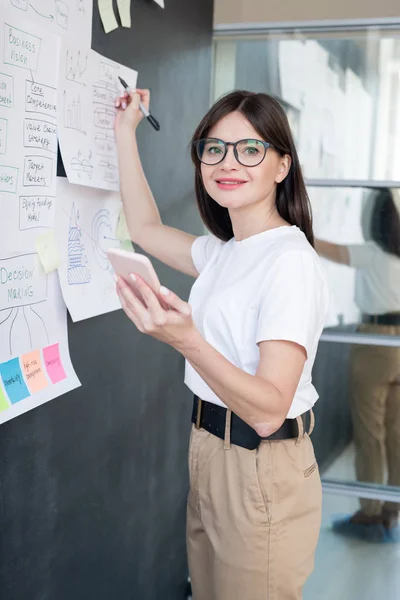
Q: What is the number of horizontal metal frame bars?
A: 4